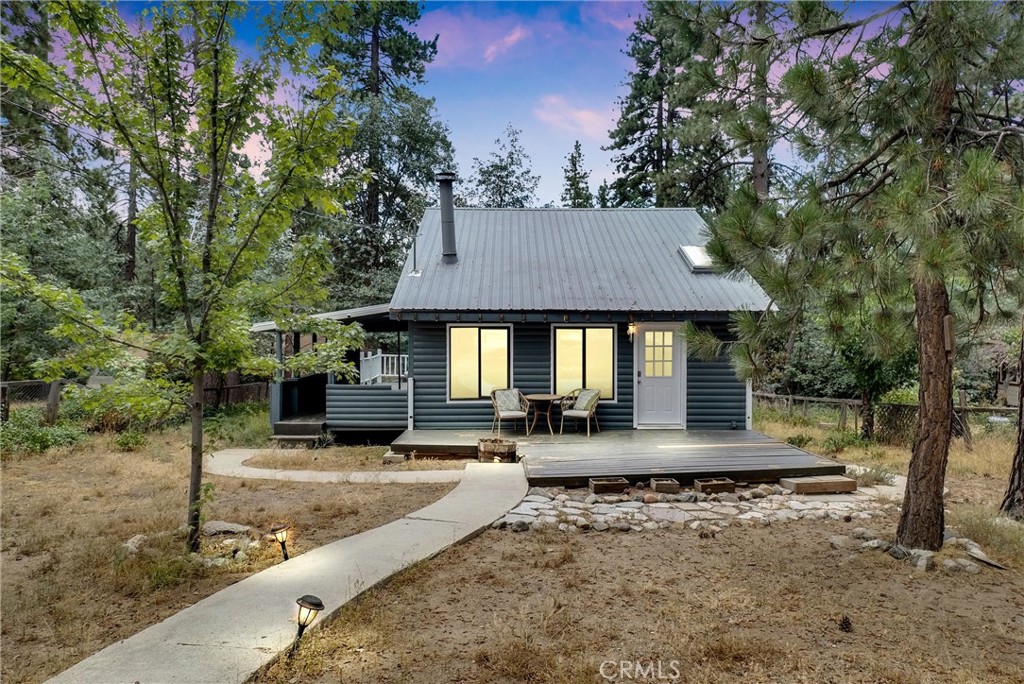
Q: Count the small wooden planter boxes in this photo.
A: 3